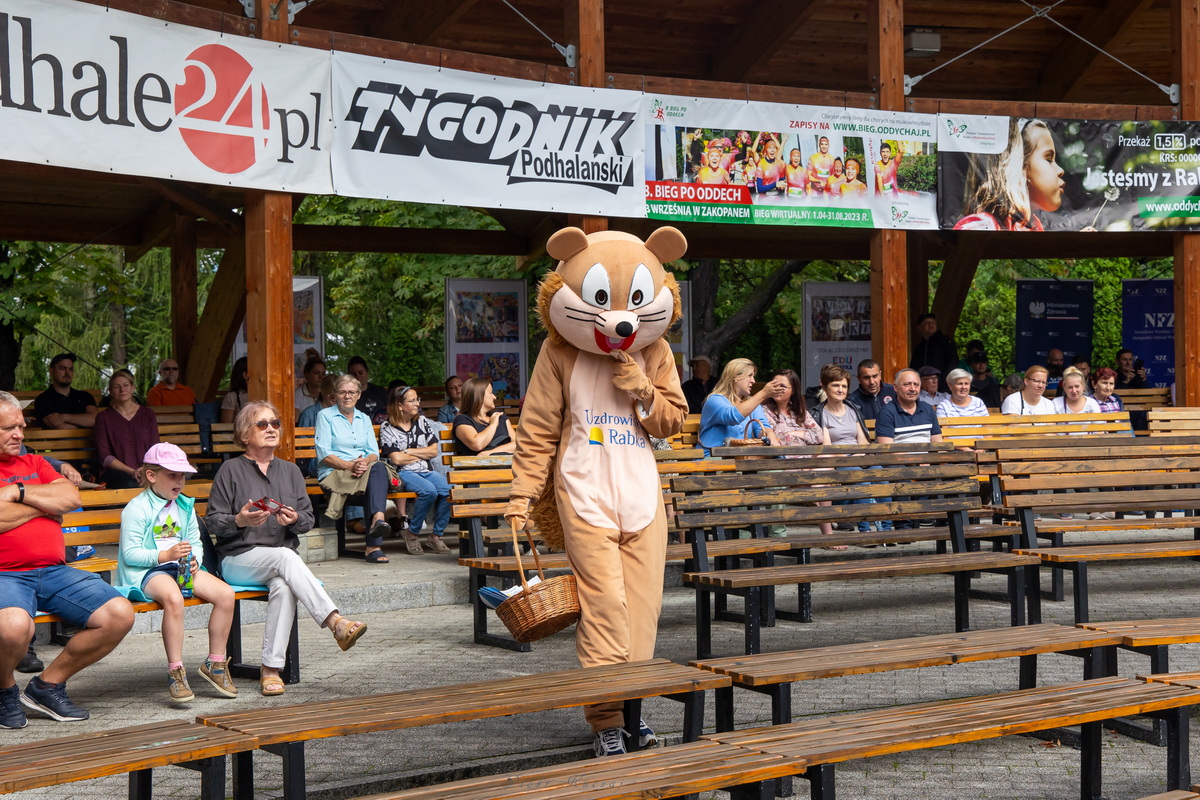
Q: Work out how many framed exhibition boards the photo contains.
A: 4